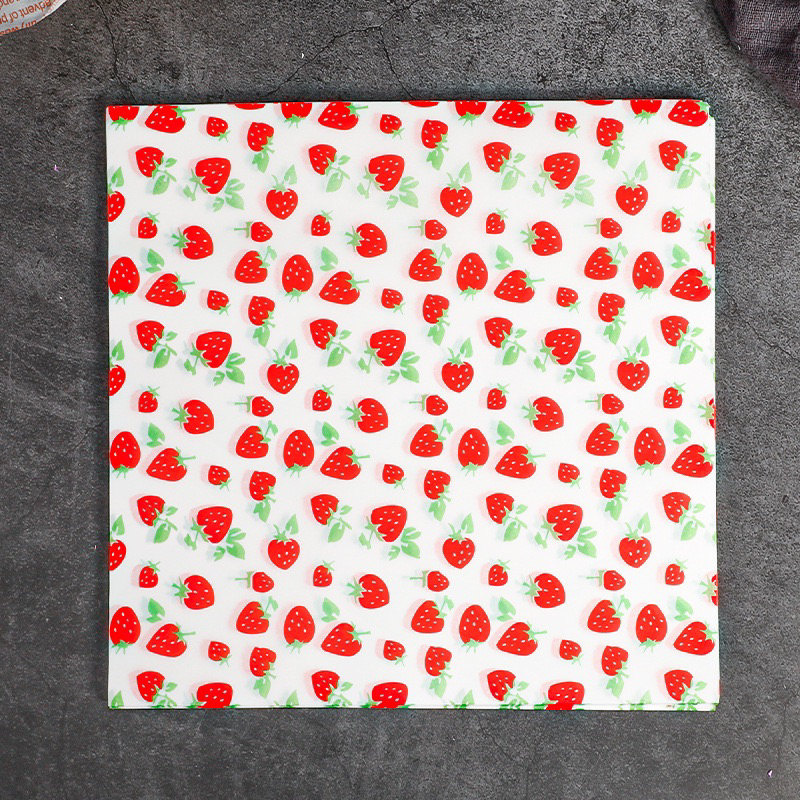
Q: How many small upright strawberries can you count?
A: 12